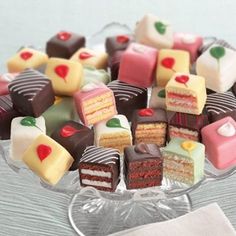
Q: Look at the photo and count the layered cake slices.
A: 8